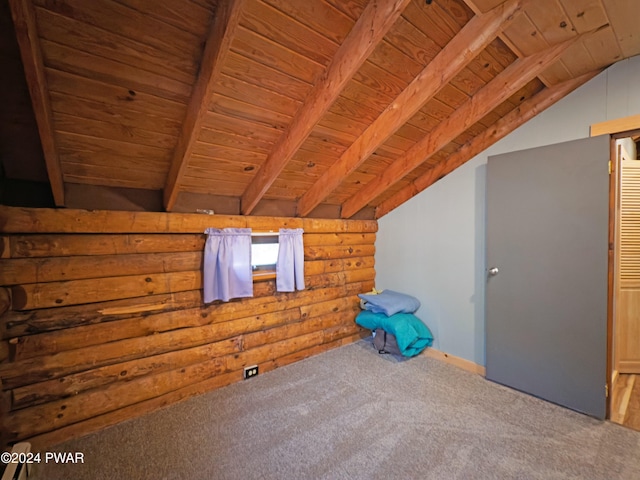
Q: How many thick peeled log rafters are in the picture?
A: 6